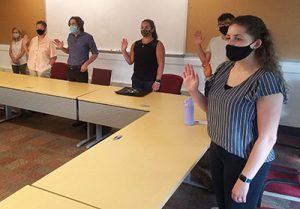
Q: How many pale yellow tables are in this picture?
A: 4